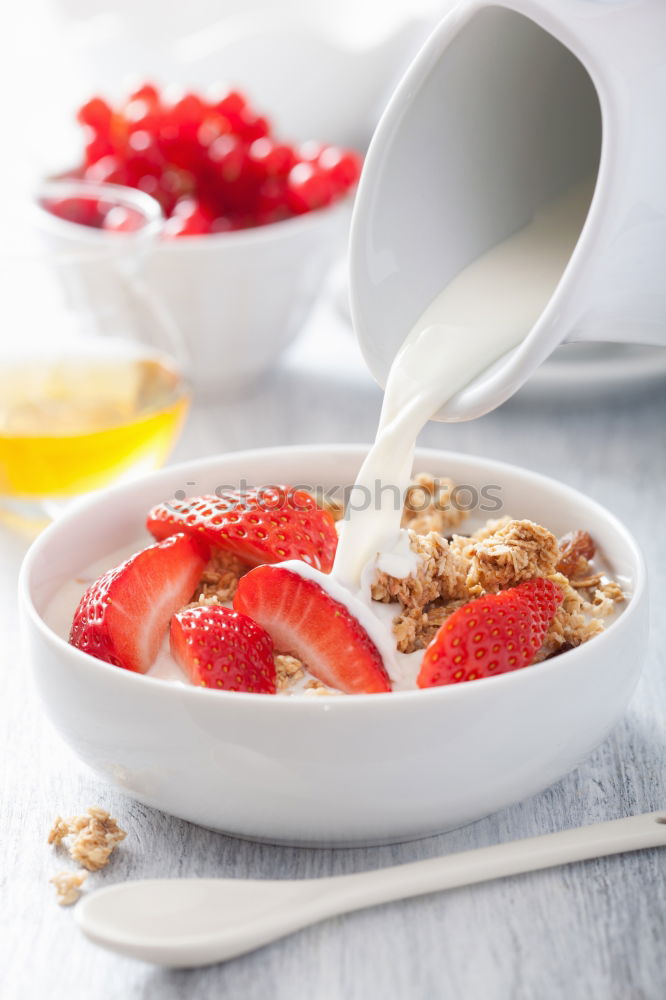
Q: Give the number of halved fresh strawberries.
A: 5